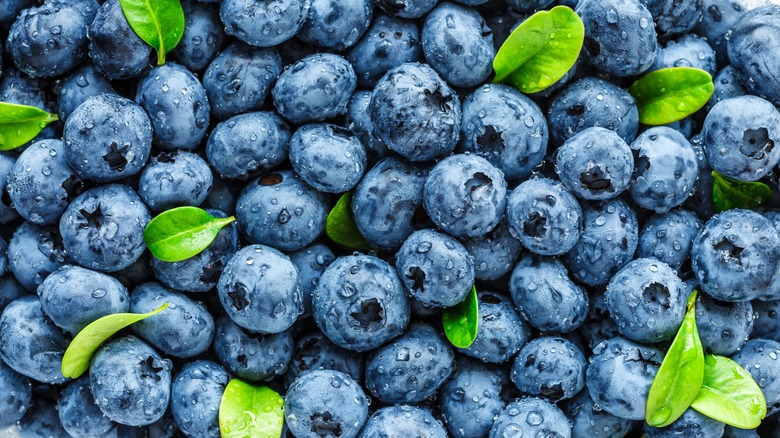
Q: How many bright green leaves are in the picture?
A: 12